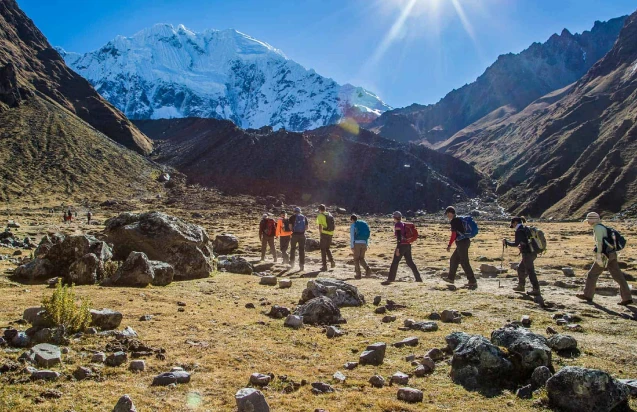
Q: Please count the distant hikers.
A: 3